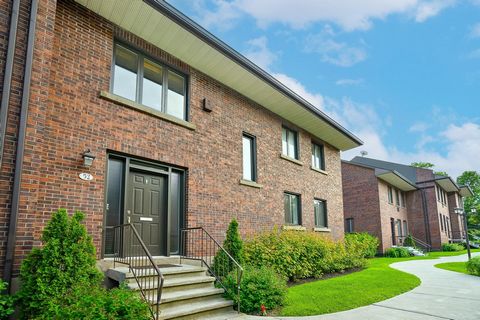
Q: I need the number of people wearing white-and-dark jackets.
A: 0